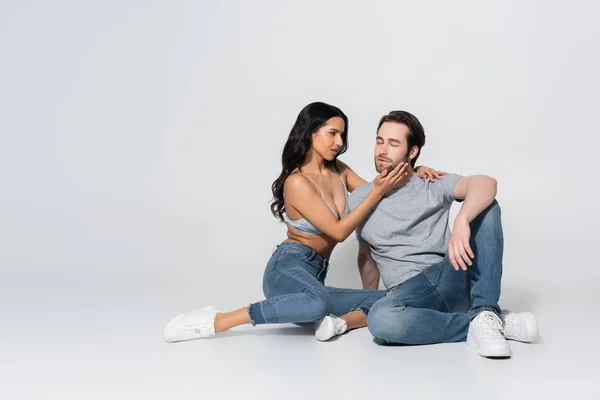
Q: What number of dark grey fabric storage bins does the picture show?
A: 0